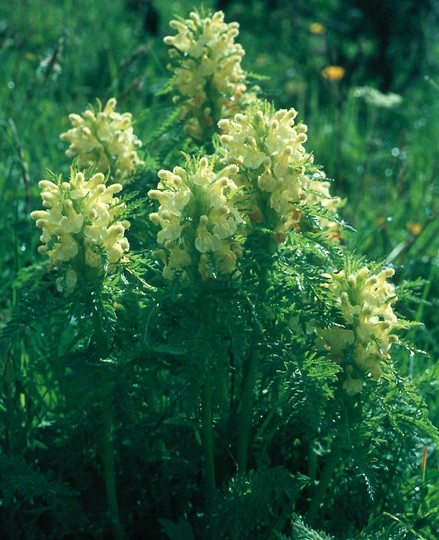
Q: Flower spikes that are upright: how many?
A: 6